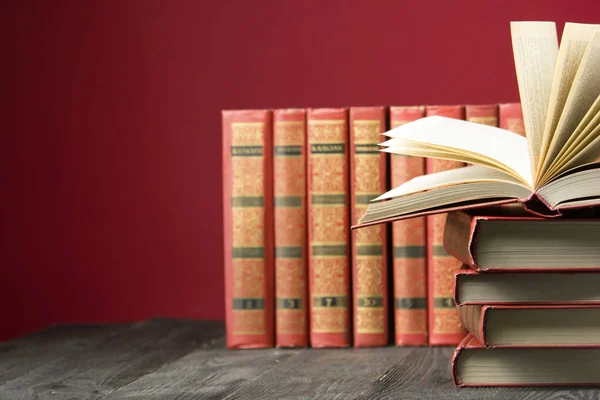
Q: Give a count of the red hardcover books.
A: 13